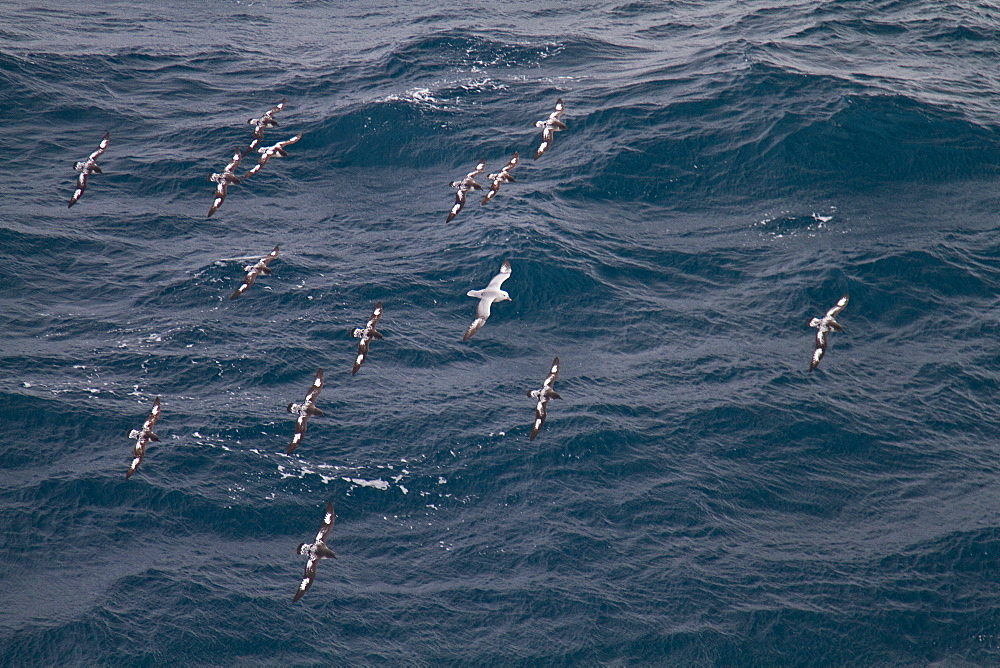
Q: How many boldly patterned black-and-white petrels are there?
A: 14